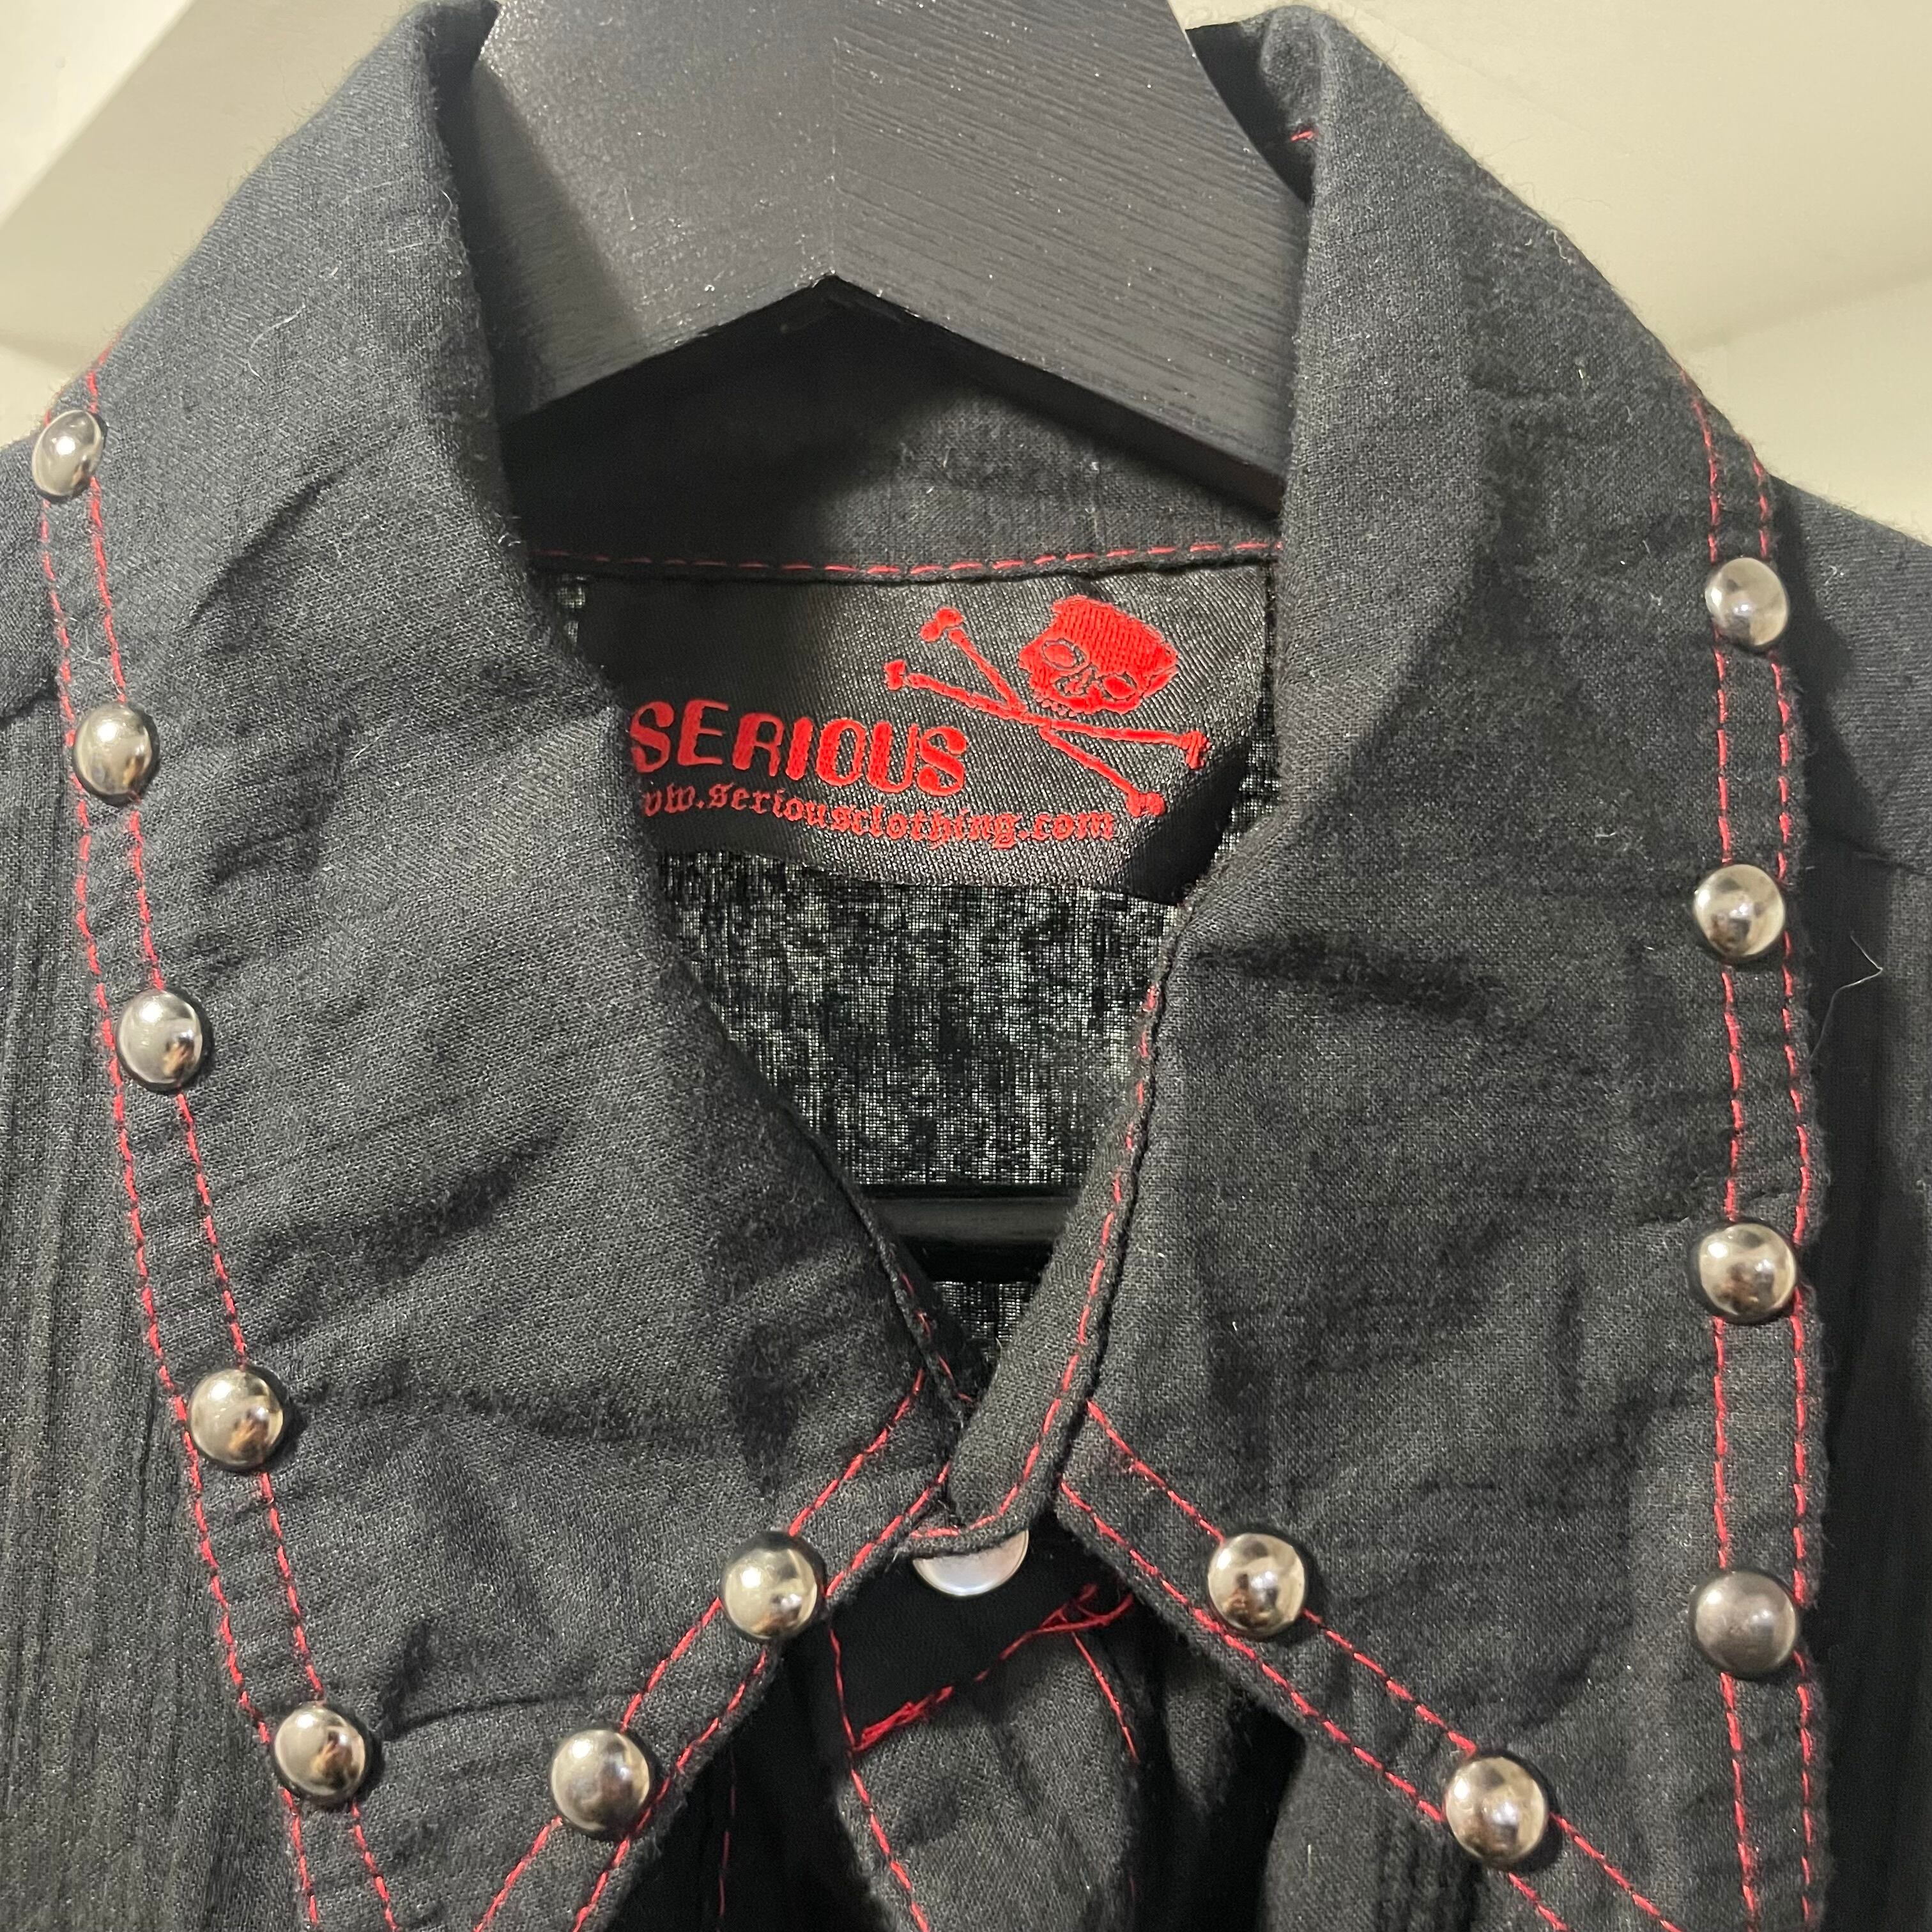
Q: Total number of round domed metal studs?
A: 13